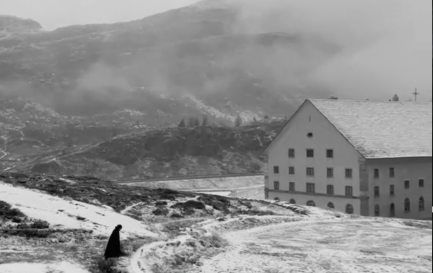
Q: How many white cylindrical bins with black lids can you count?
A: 0